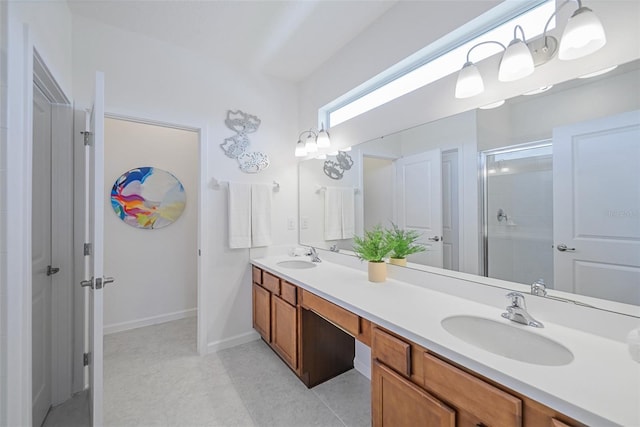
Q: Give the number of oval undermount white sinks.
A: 2